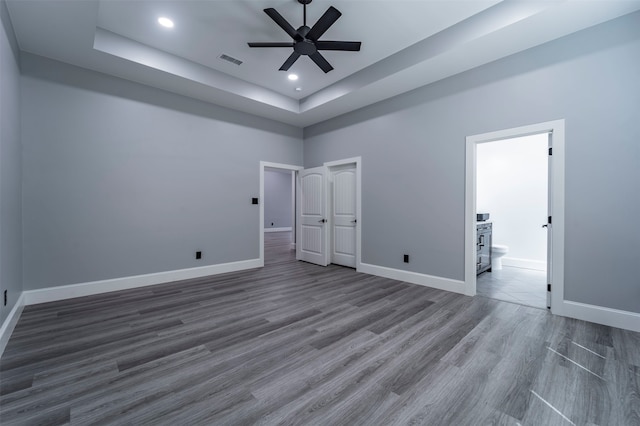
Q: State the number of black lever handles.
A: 3